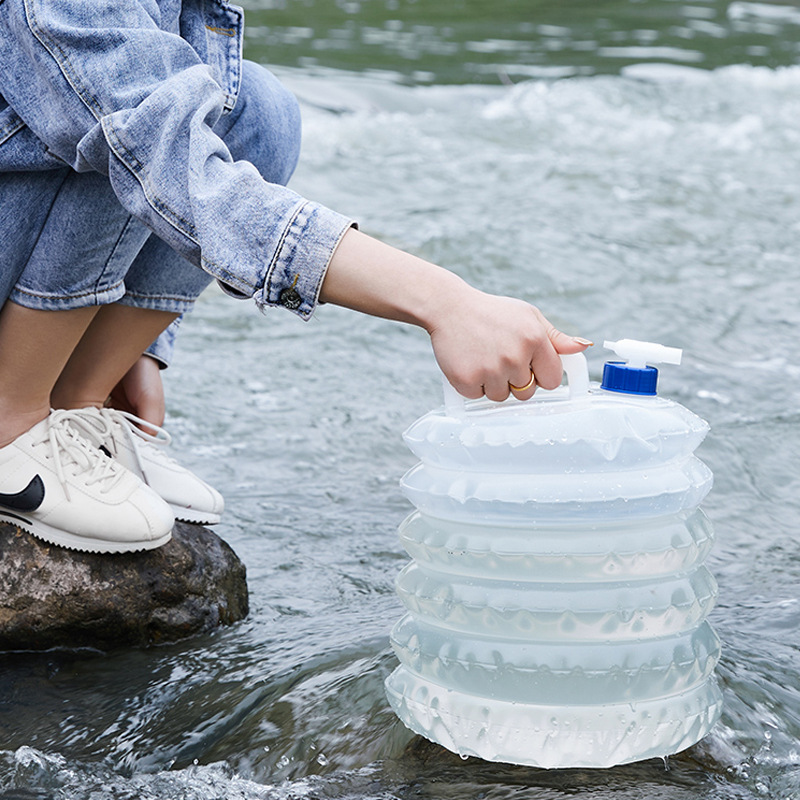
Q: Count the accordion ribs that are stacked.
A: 6